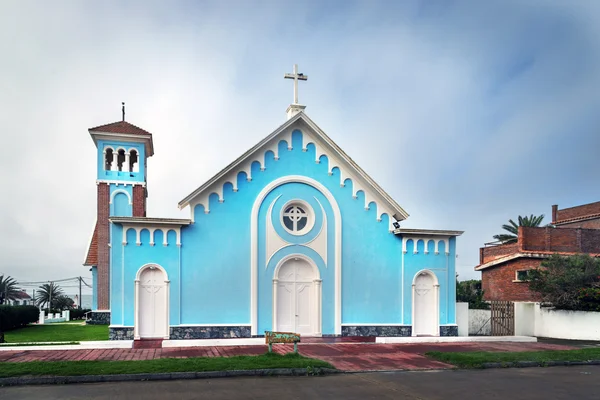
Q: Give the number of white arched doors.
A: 3